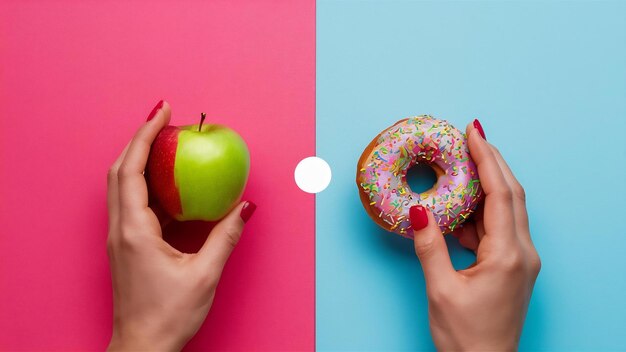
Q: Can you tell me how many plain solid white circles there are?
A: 1